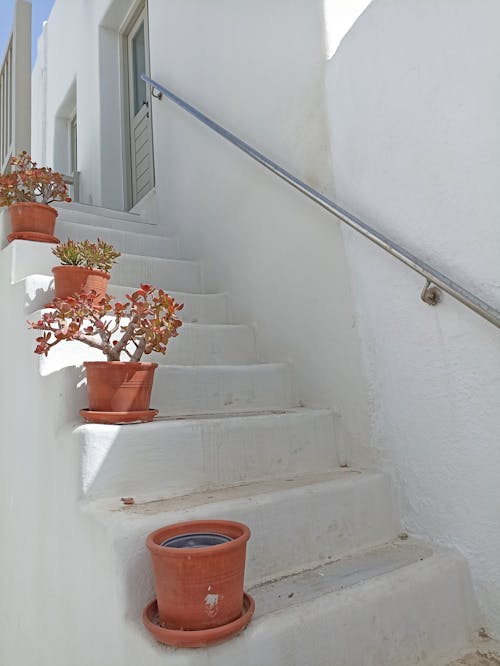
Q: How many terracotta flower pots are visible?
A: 4